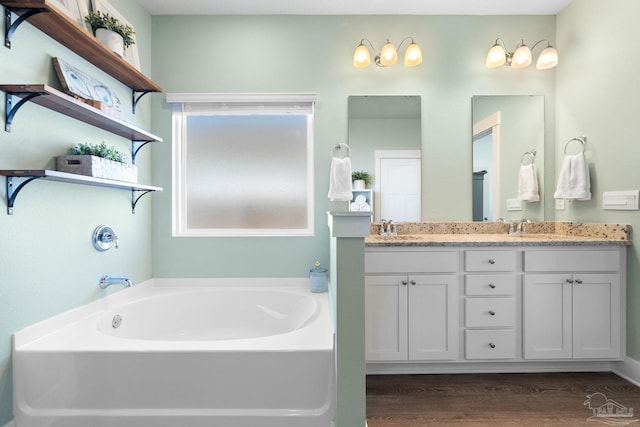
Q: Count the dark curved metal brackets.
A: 6